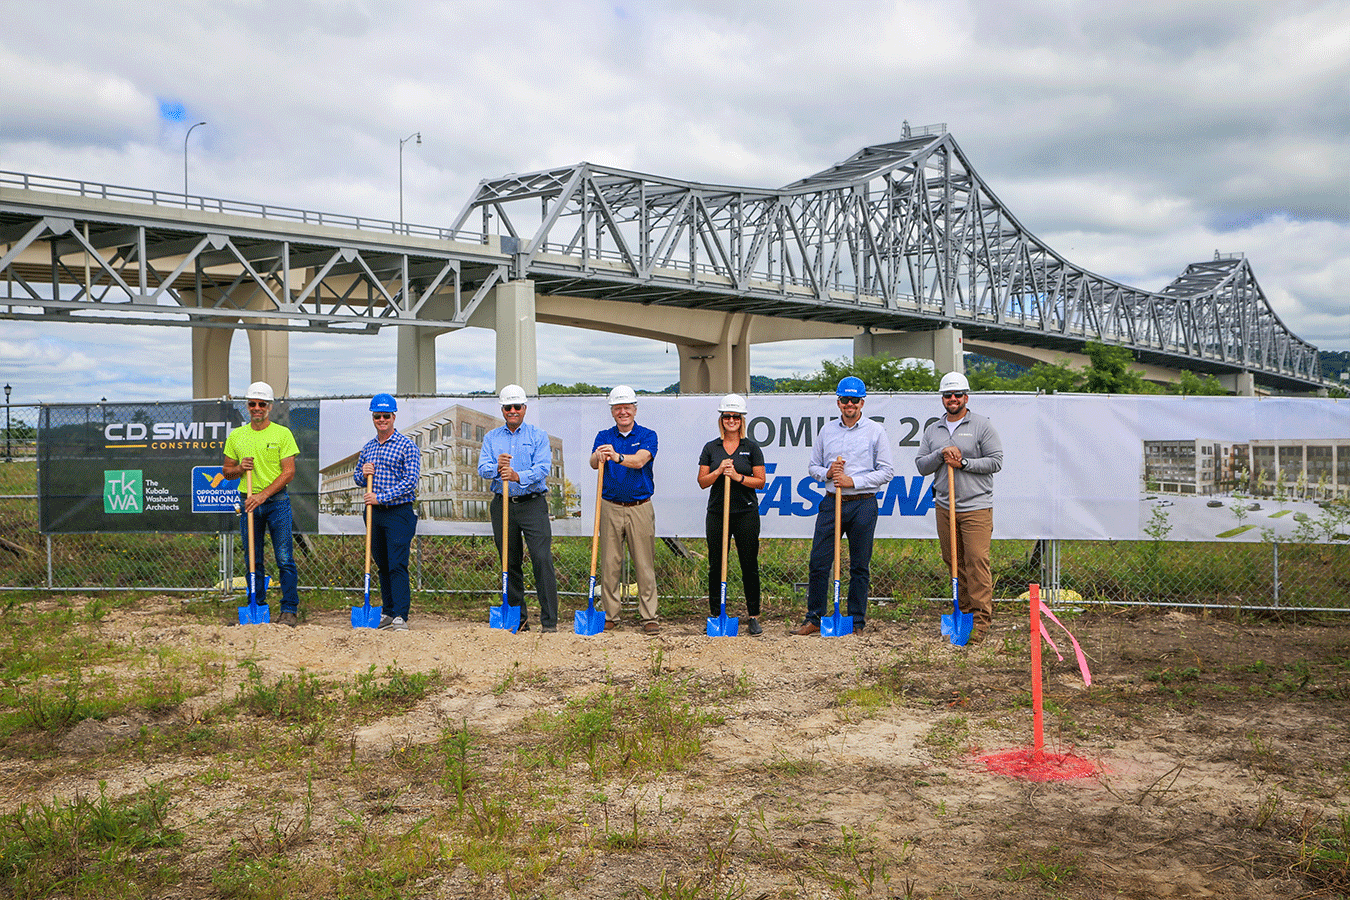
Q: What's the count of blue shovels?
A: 7